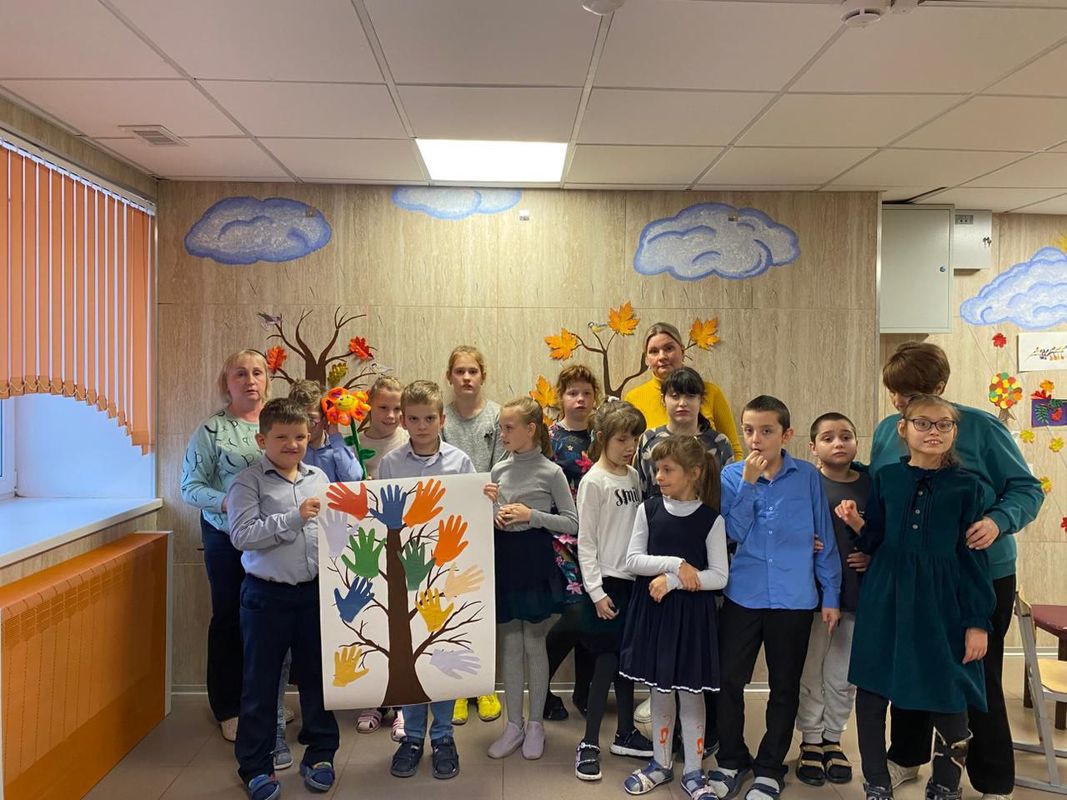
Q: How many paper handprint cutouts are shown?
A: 12